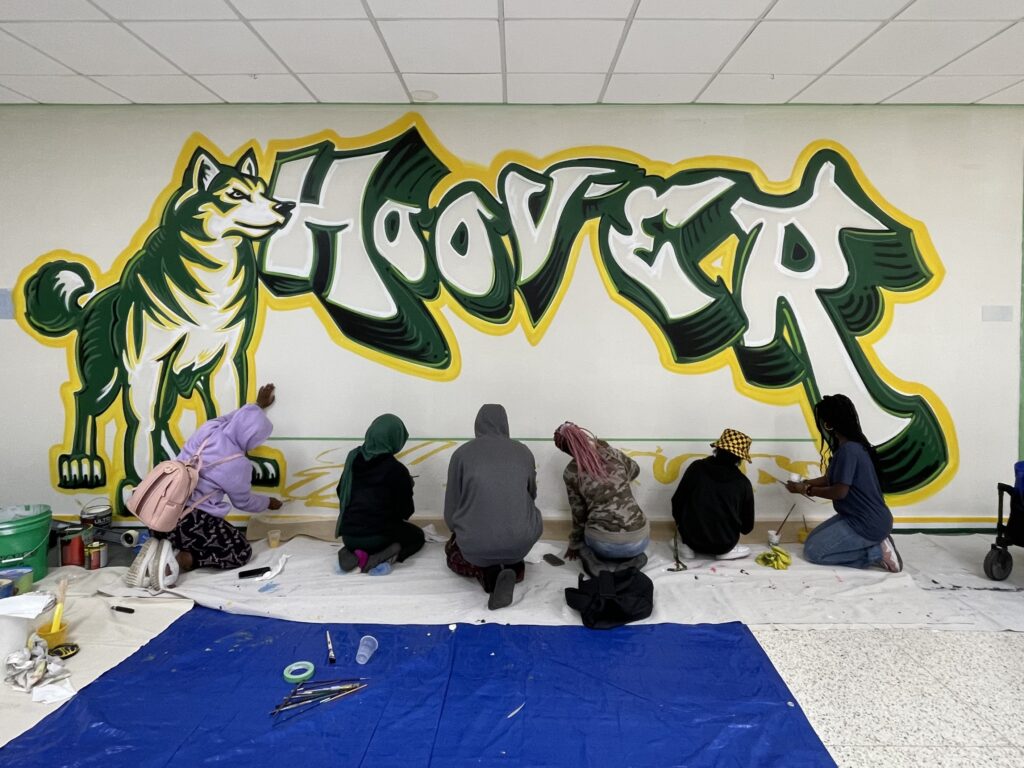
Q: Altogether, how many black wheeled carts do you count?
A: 1